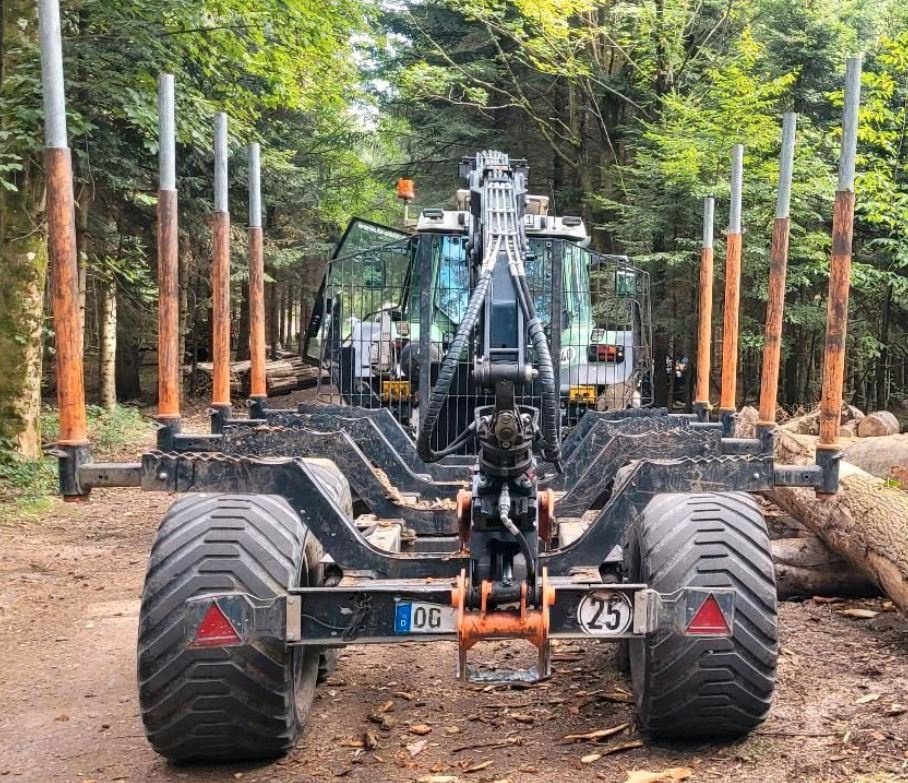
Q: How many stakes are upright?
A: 8